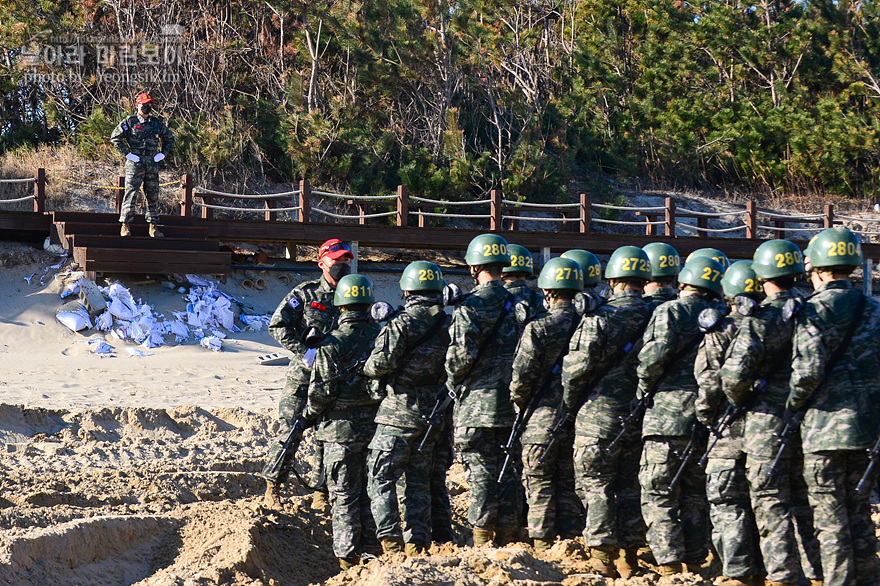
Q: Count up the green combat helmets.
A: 13